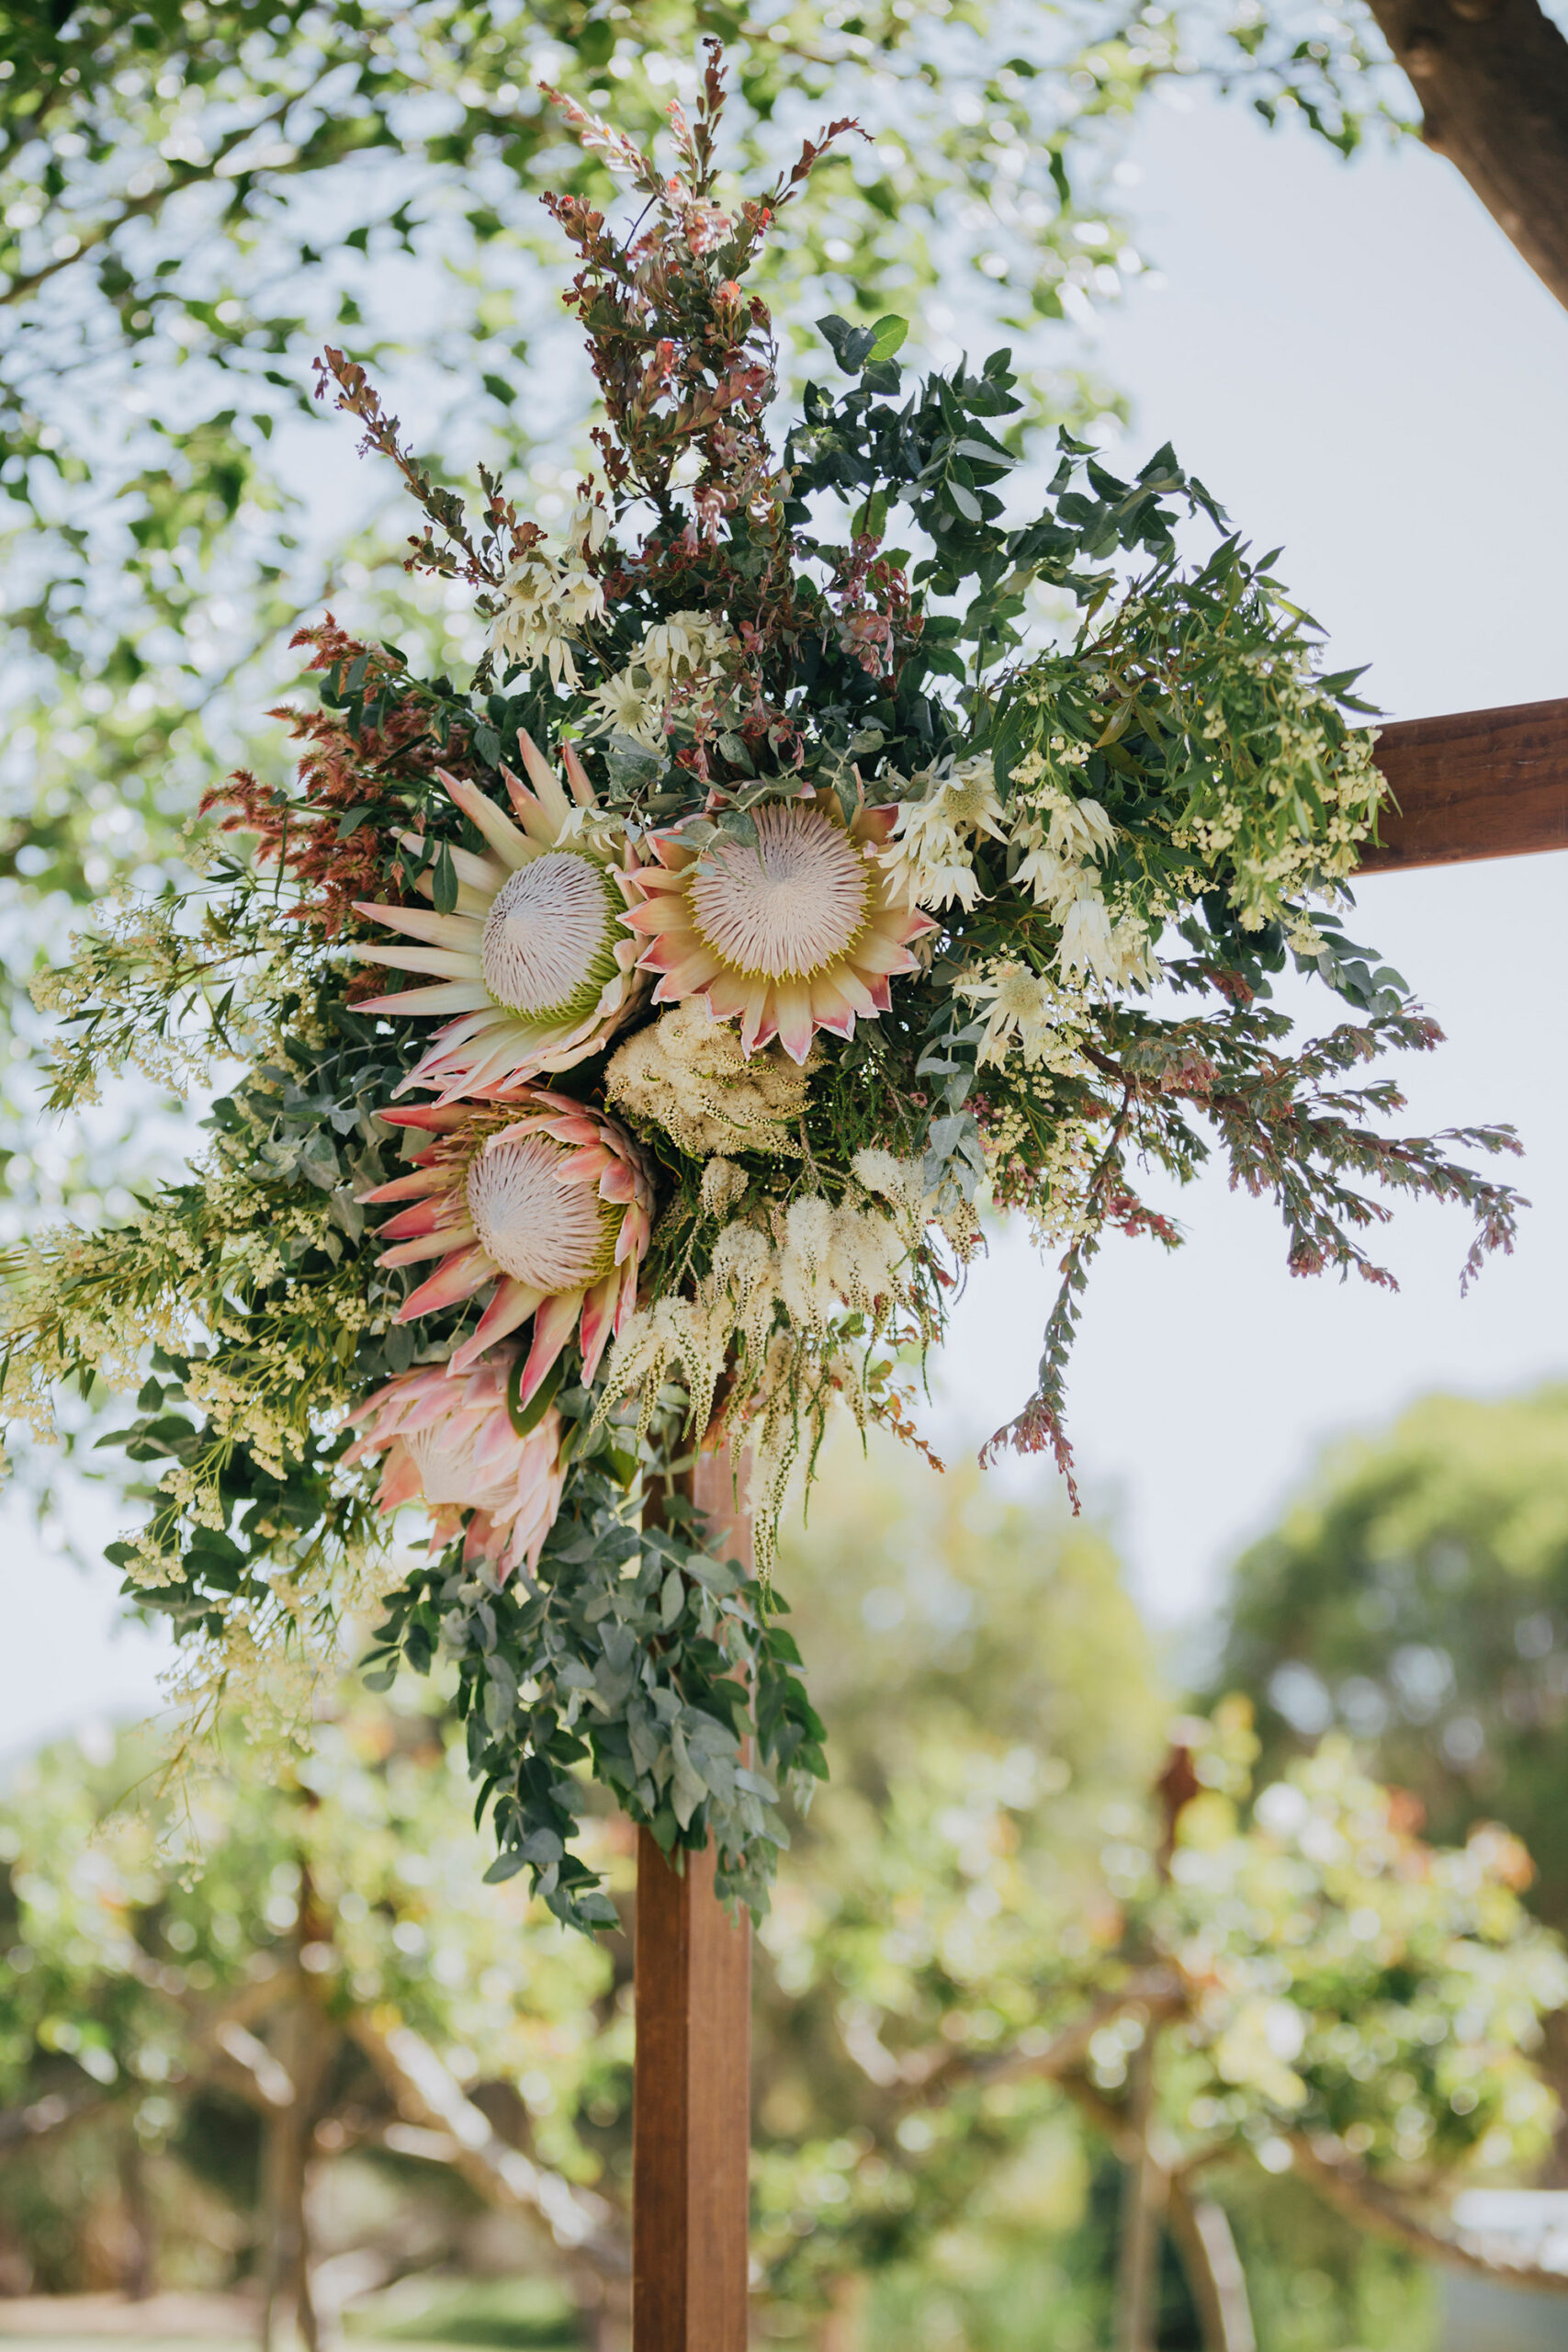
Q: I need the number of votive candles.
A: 0